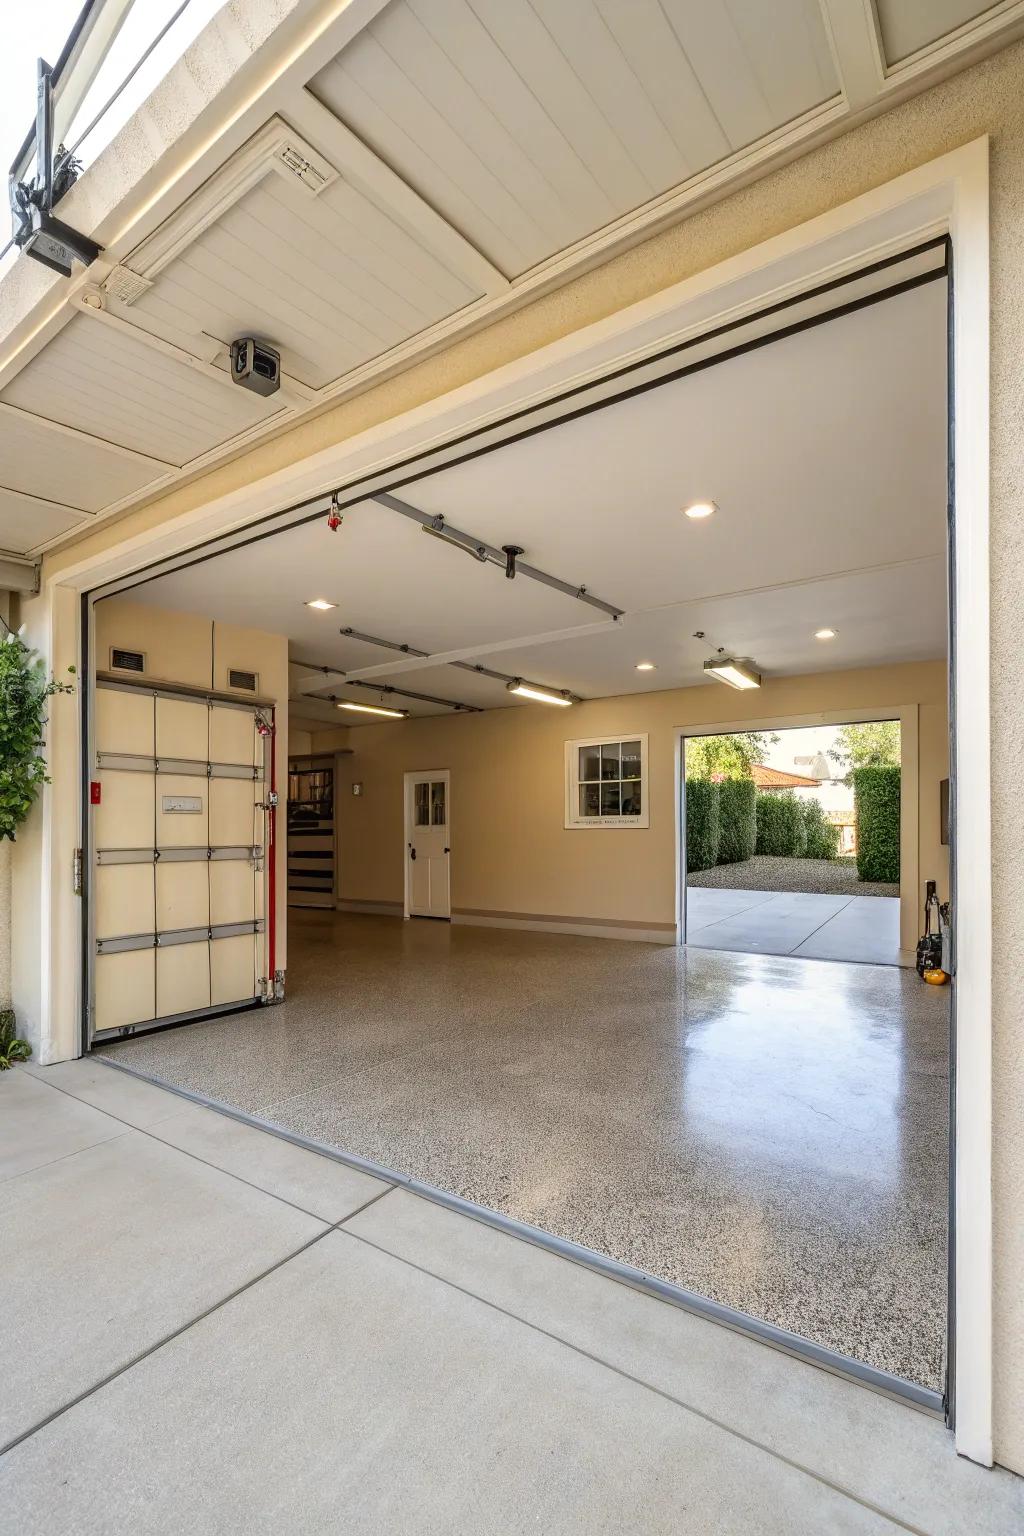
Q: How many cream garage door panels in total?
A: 12